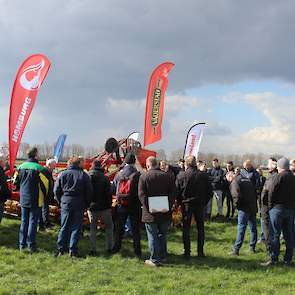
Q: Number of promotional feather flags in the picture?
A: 5